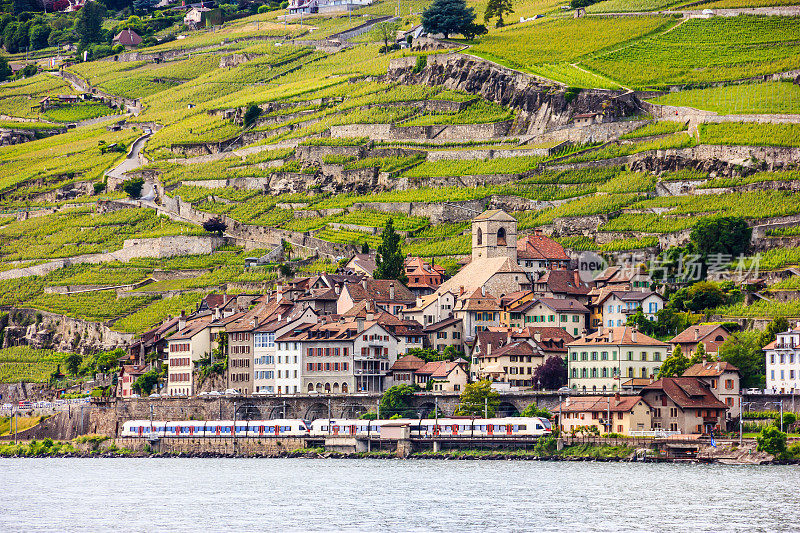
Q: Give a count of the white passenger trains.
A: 2